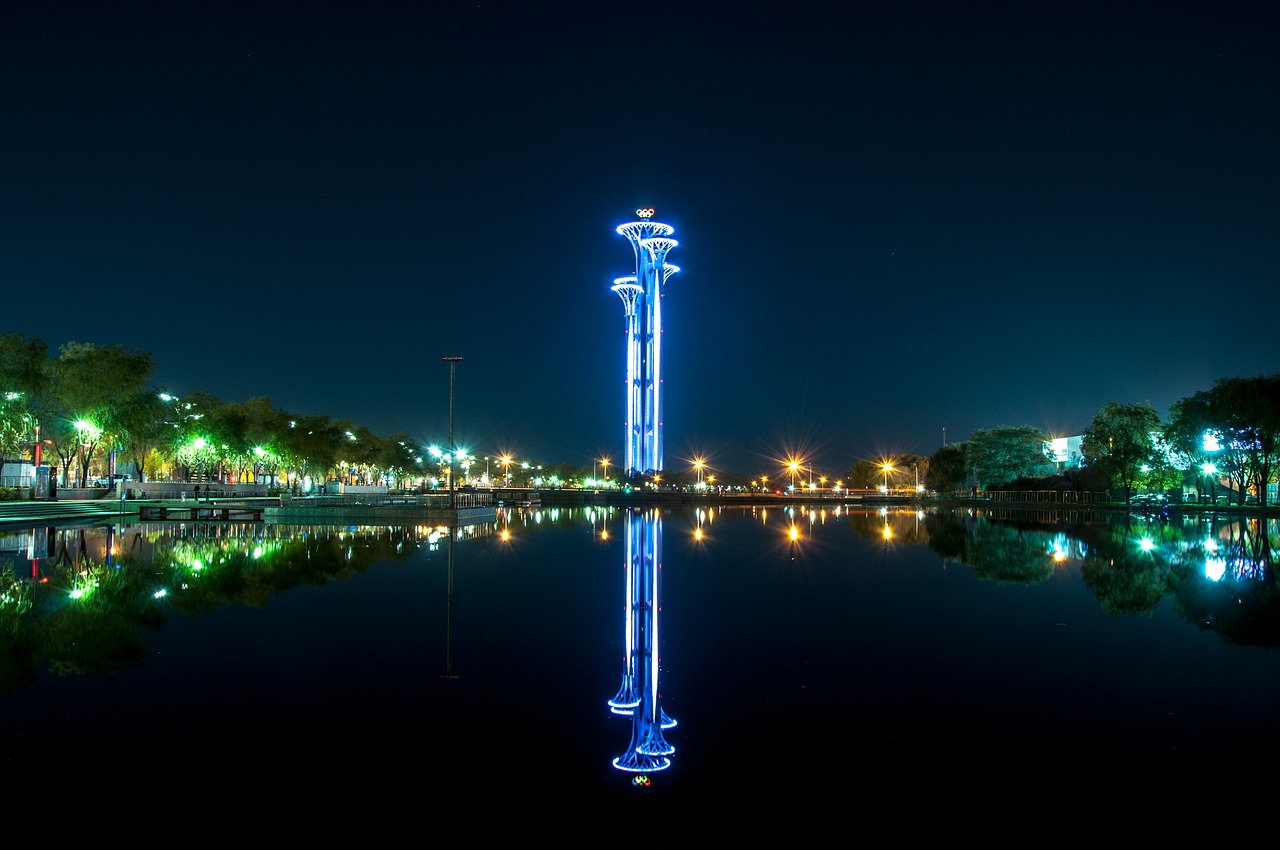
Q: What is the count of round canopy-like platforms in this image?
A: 5